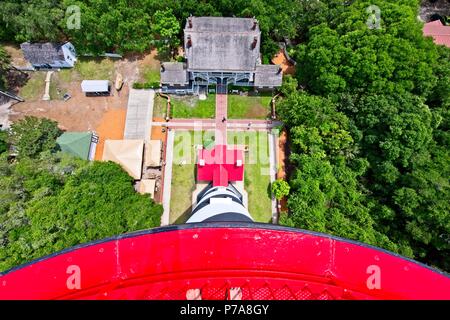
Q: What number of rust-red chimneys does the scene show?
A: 4